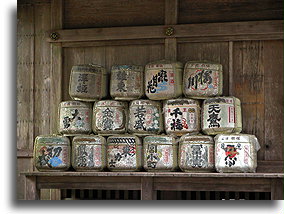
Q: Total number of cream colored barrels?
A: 15